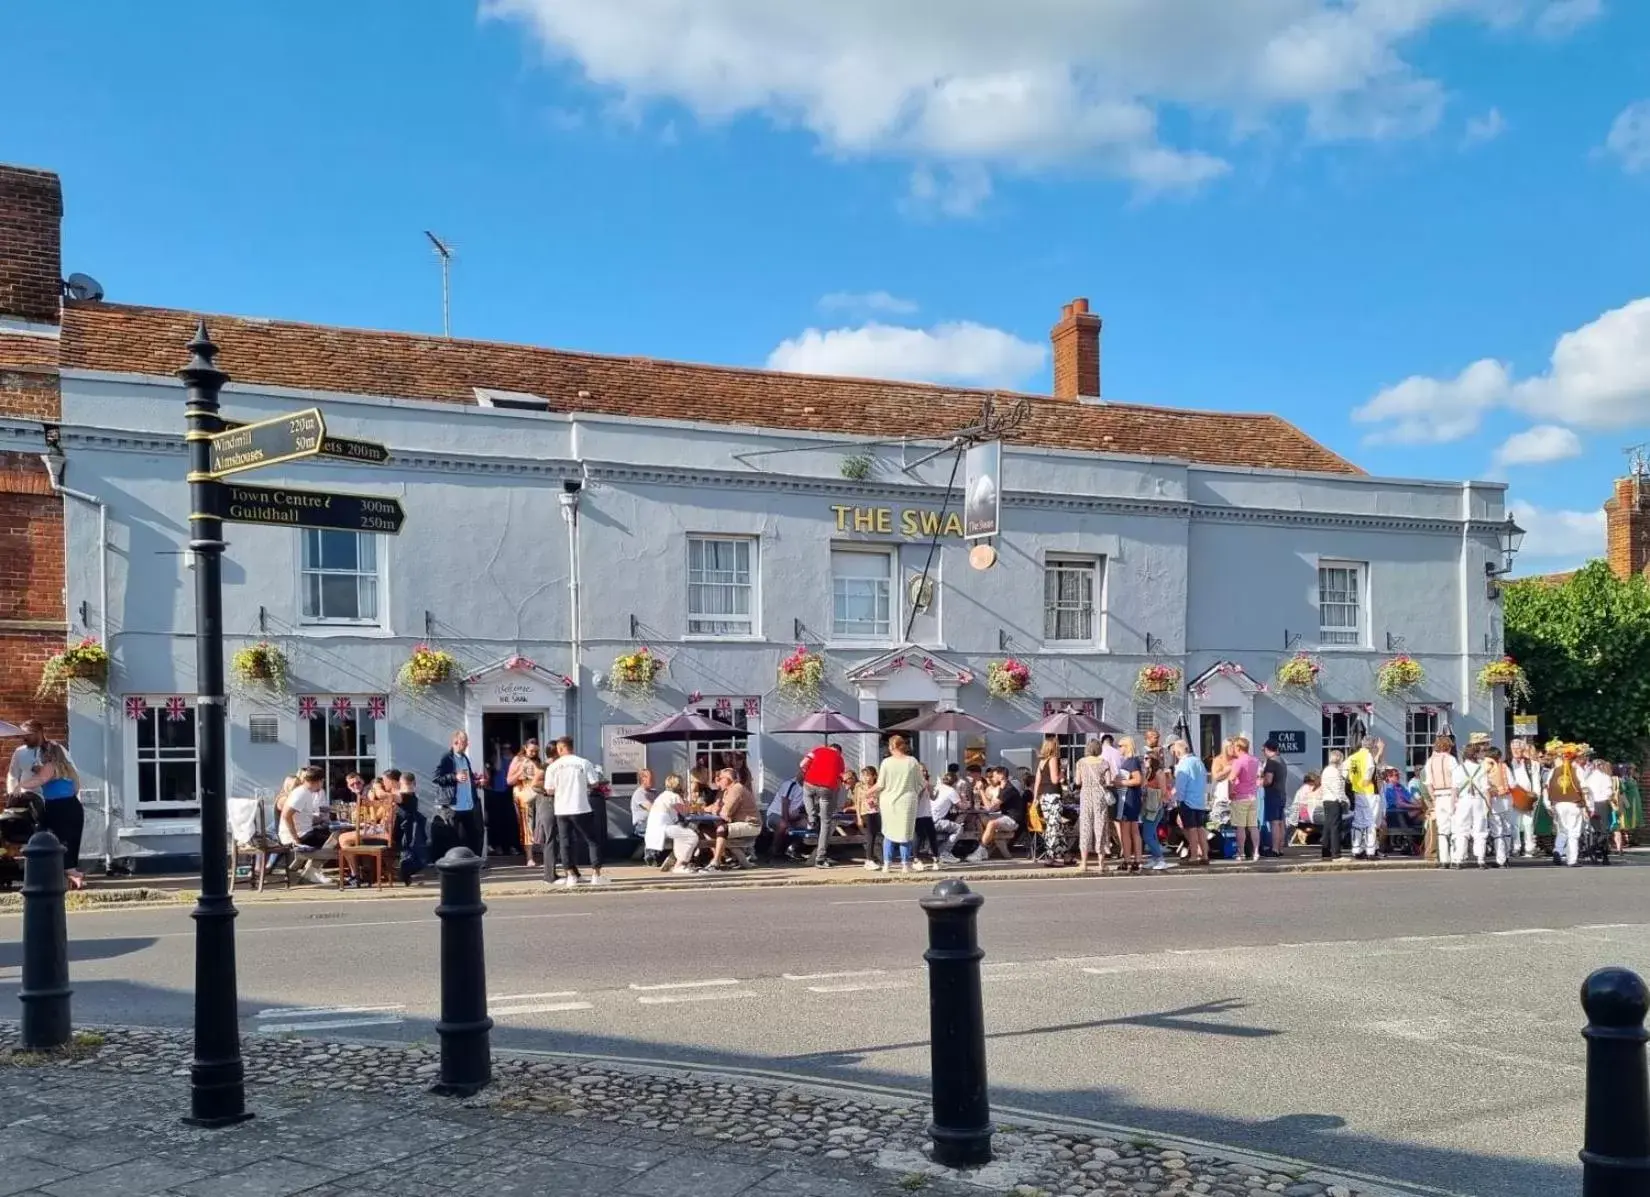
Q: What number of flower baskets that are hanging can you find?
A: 10